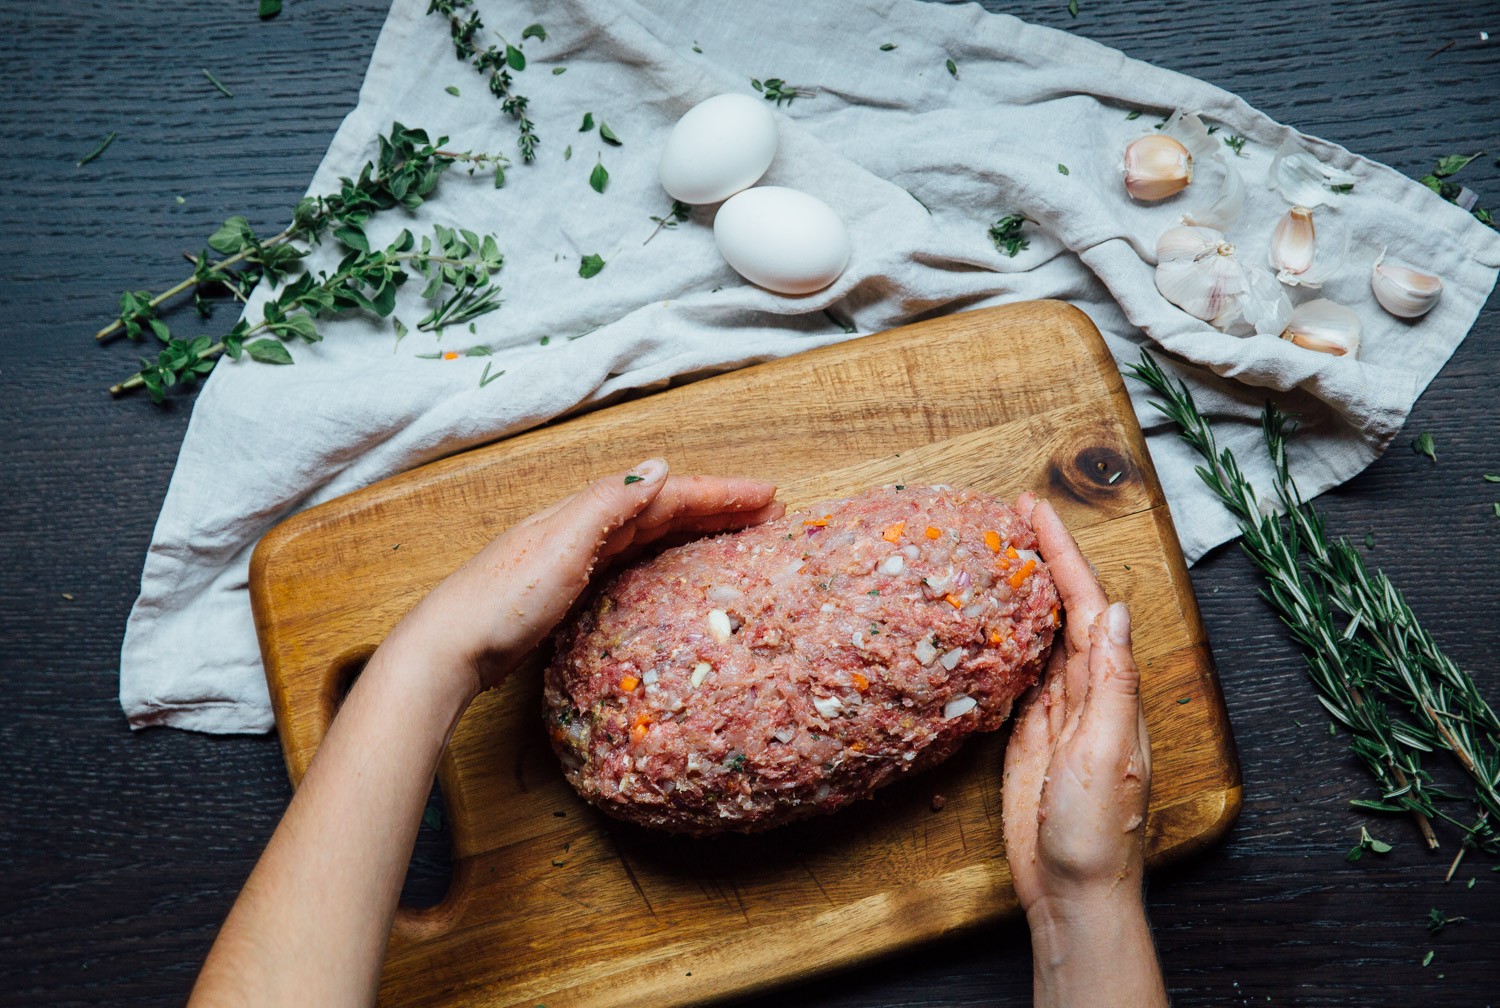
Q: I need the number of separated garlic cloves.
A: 4